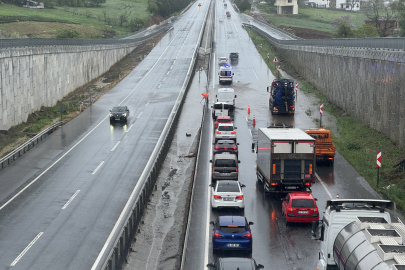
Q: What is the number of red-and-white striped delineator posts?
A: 6